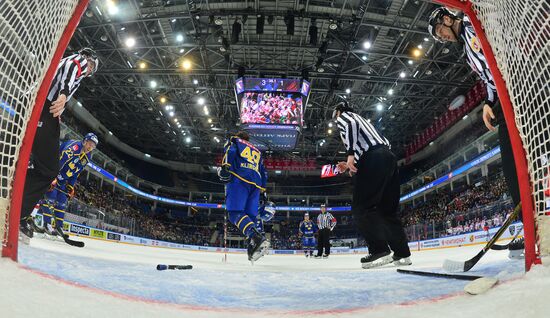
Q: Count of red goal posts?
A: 2